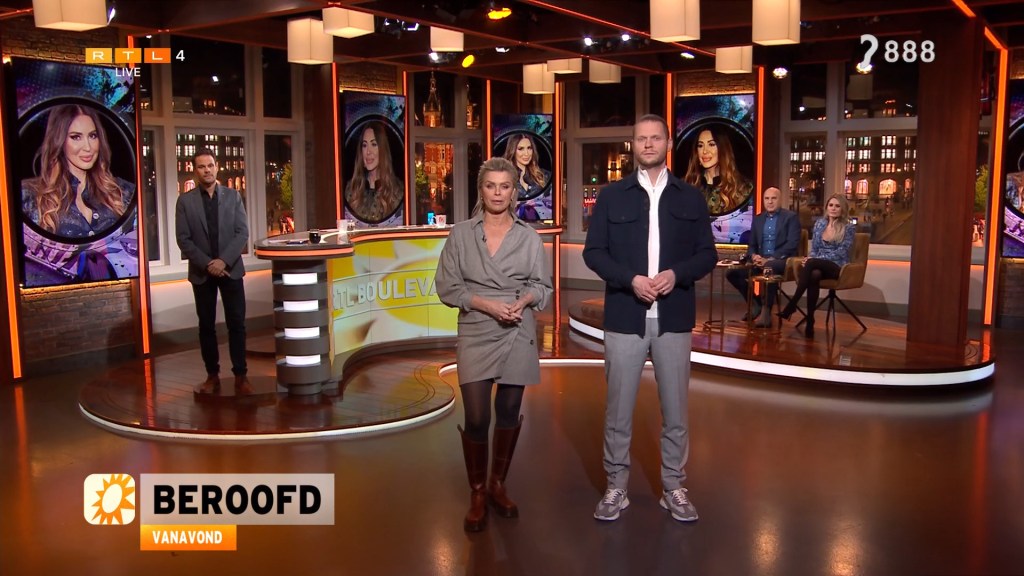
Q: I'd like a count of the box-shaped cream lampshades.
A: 10